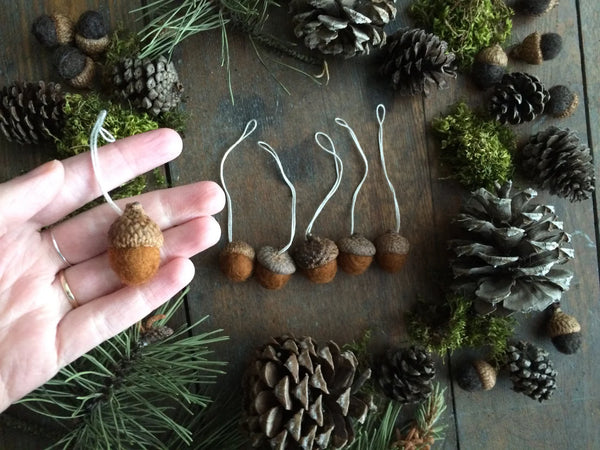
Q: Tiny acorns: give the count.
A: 15